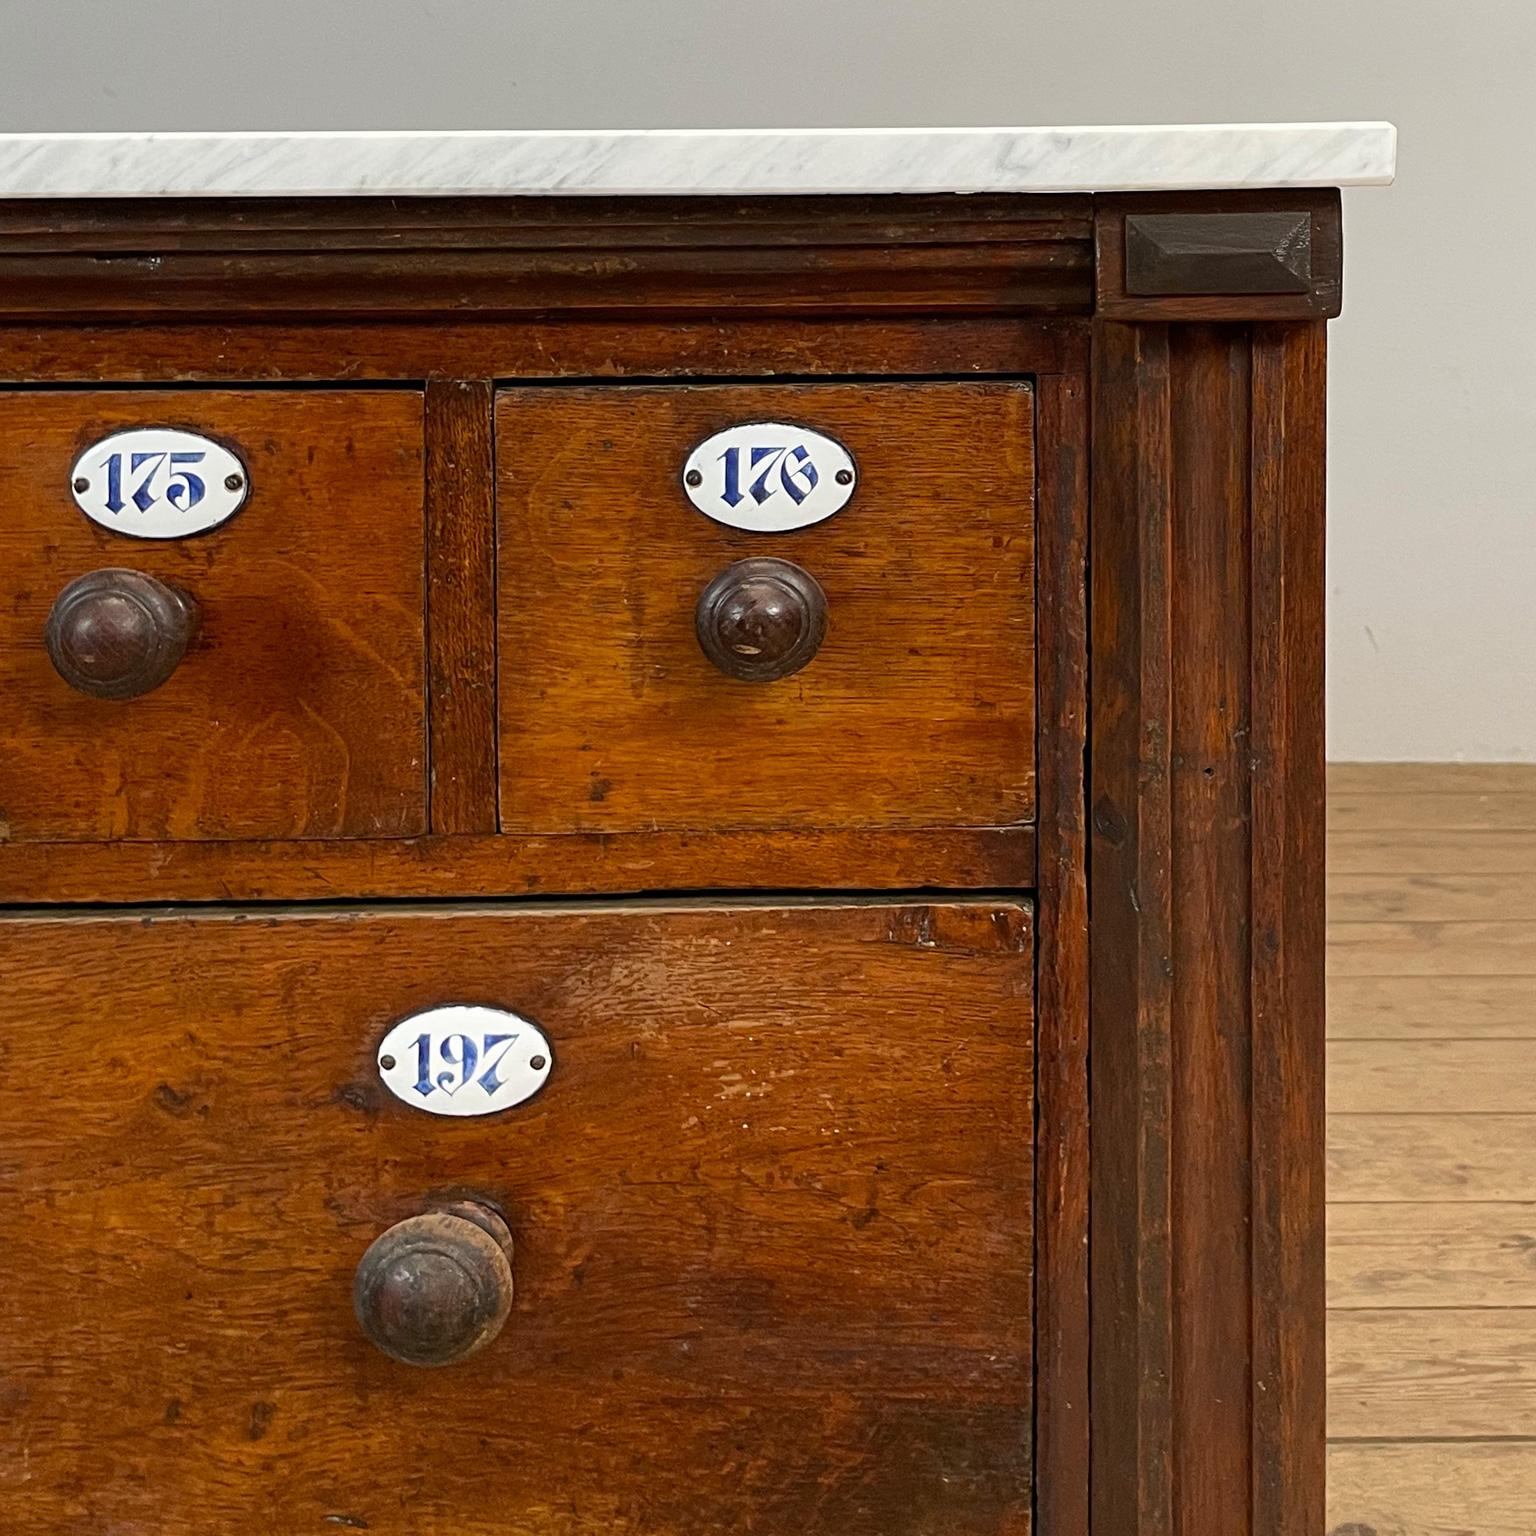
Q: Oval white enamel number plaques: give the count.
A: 3